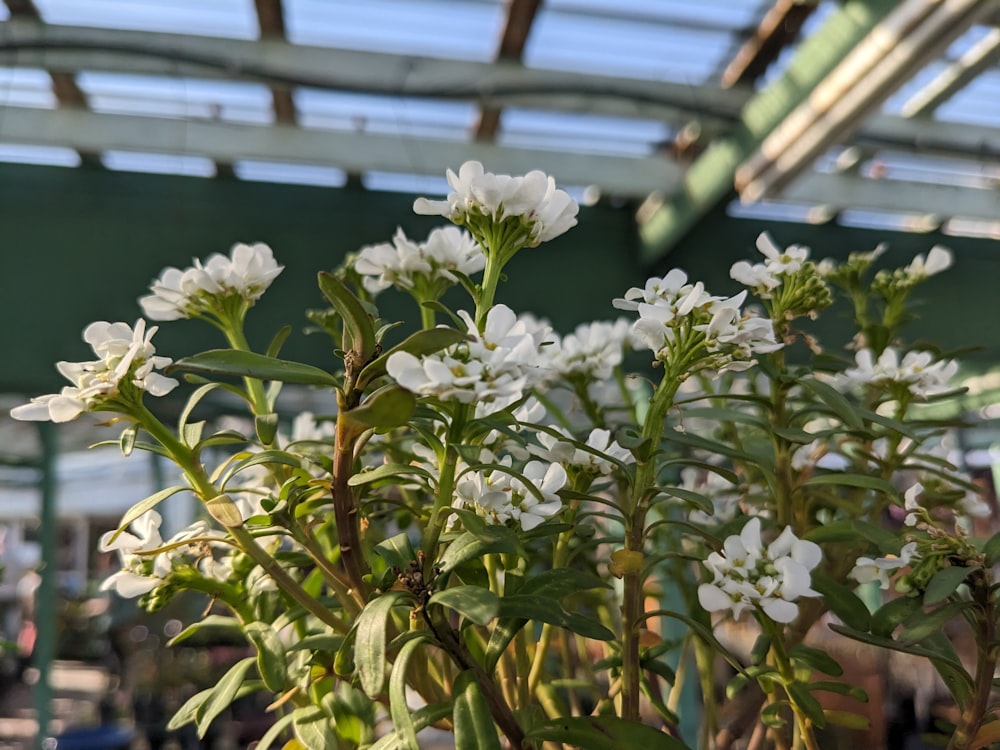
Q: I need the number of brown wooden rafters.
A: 4